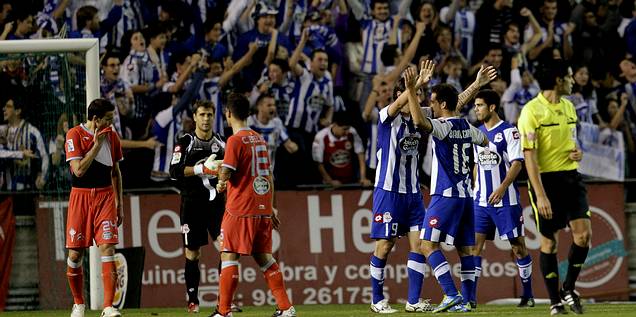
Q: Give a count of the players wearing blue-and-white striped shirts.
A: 3